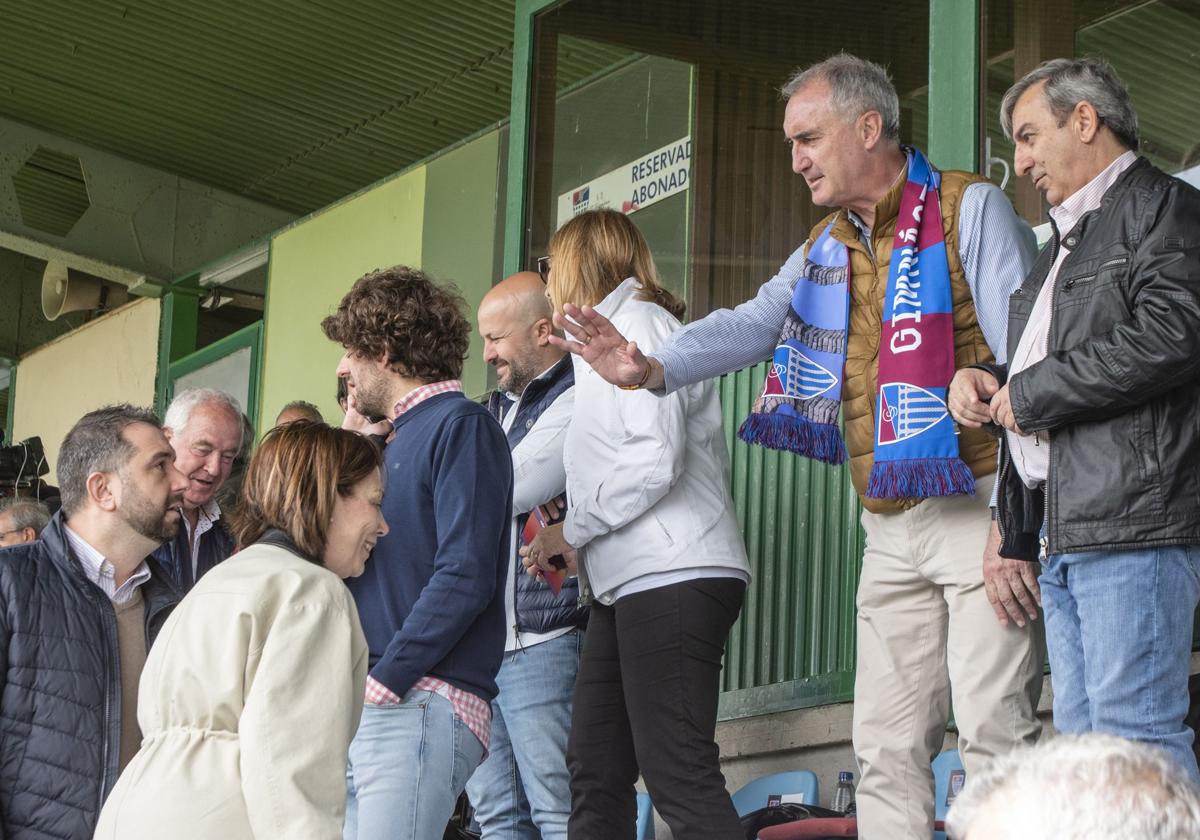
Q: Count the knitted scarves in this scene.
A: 1